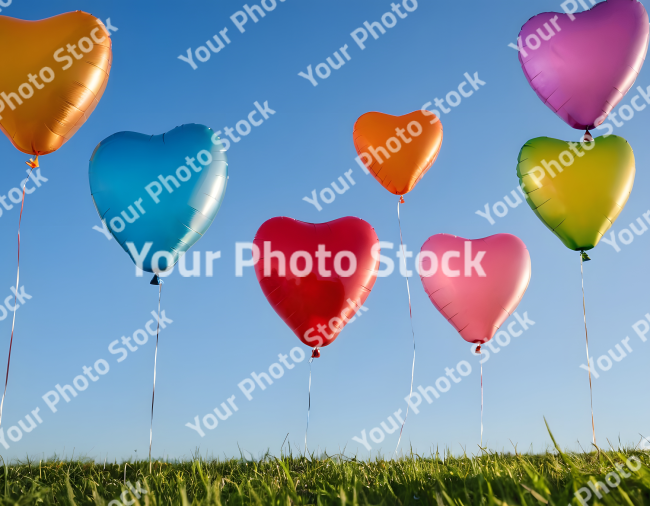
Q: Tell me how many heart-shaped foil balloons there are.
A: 7